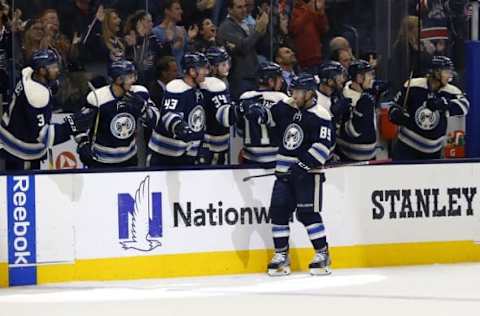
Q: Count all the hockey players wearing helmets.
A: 9